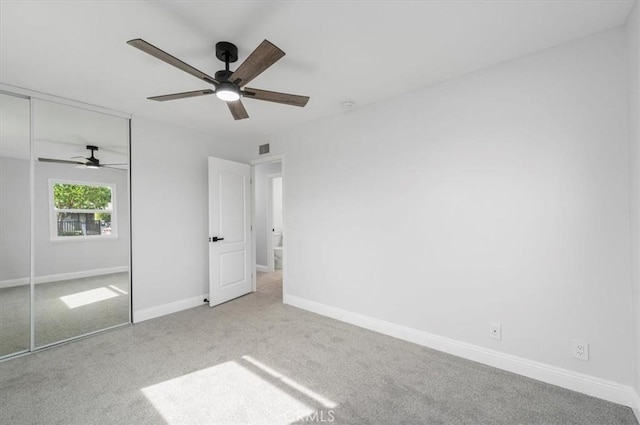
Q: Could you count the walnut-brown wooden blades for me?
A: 5